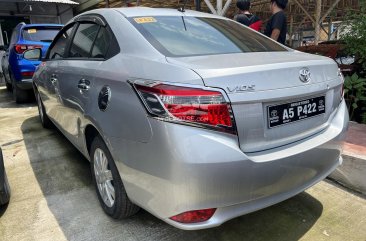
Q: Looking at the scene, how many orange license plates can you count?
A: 0